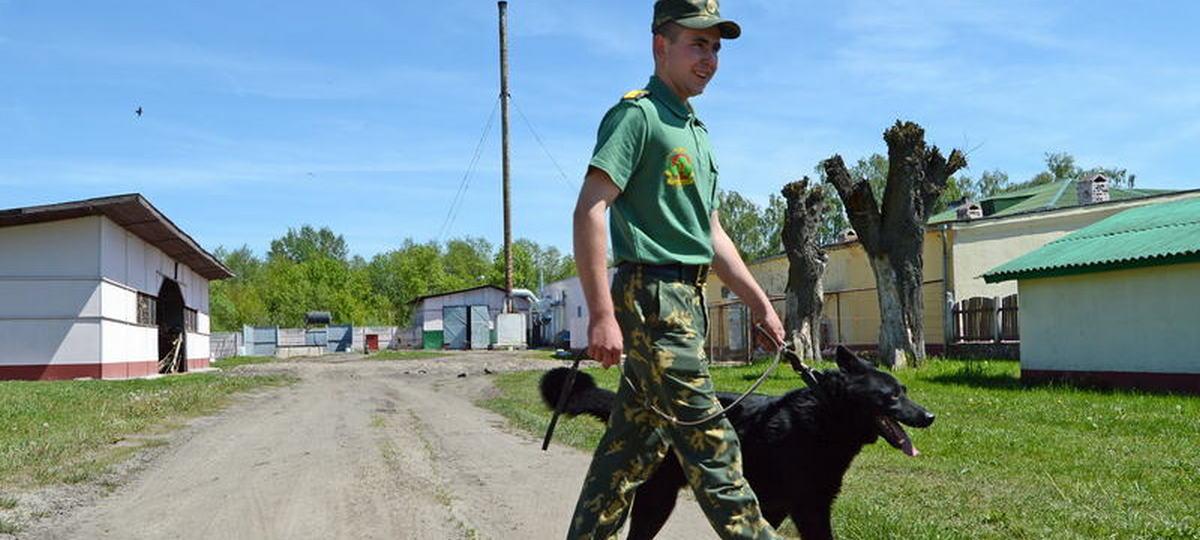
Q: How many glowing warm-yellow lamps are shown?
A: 0